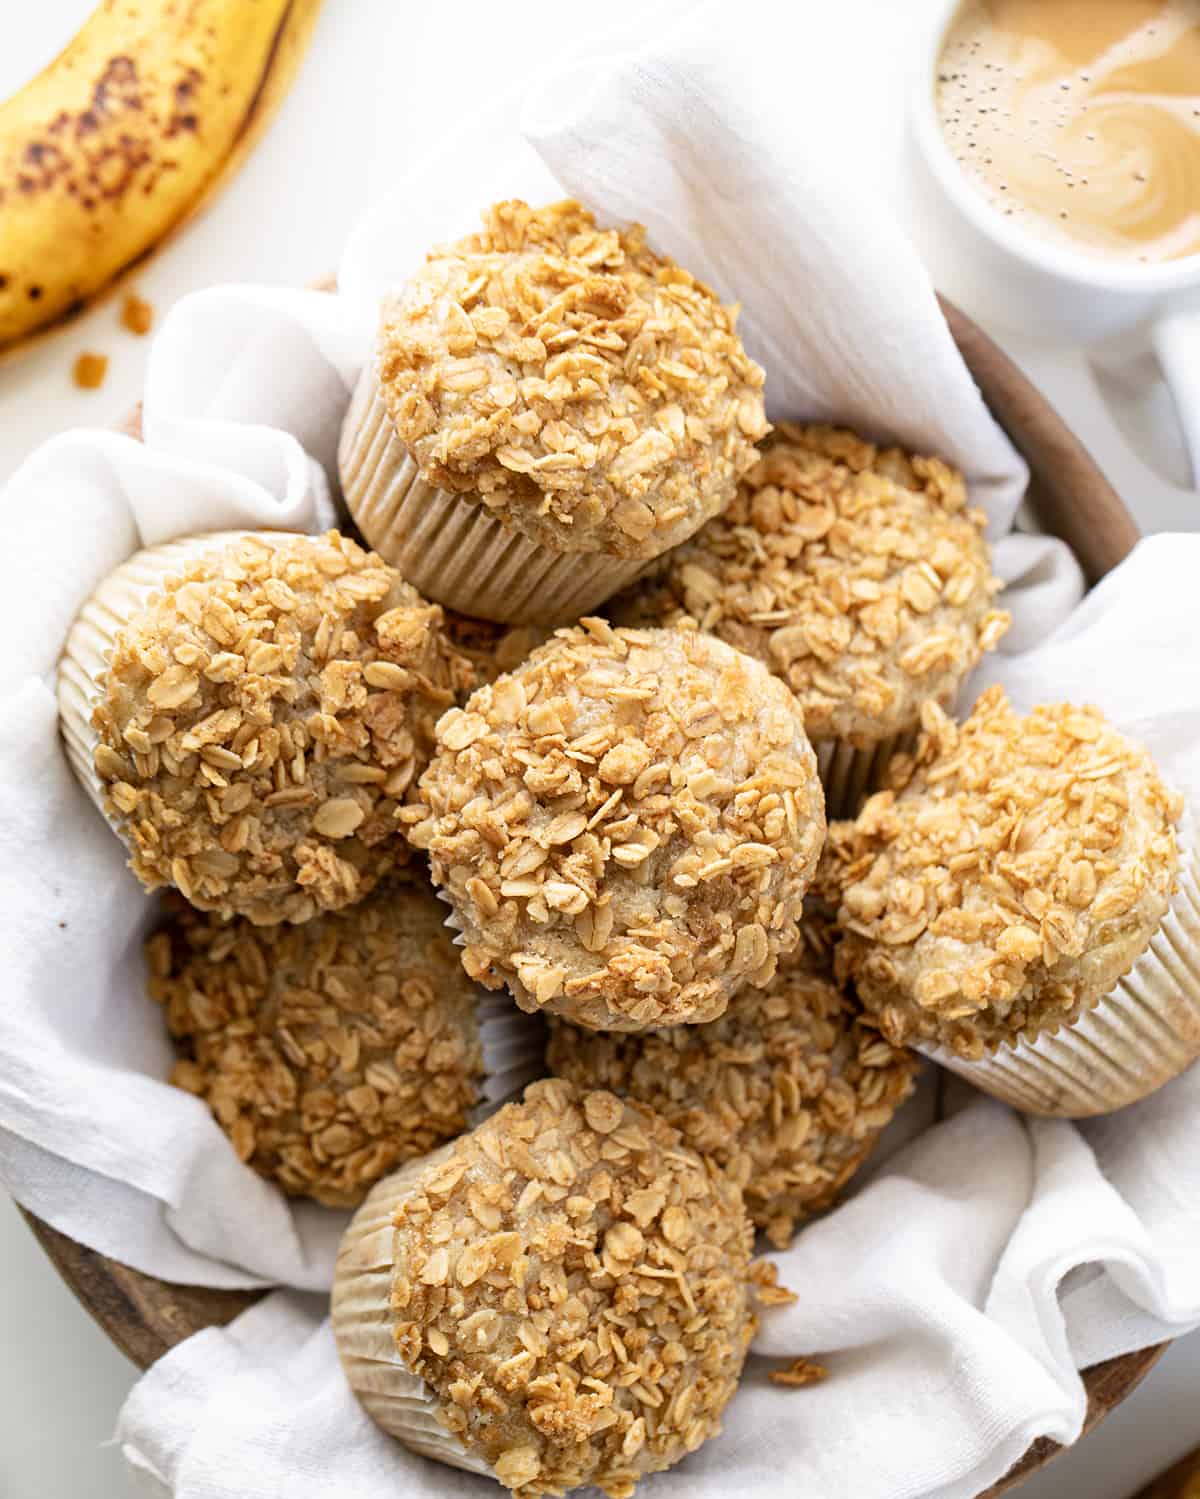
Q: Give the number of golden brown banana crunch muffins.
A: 8